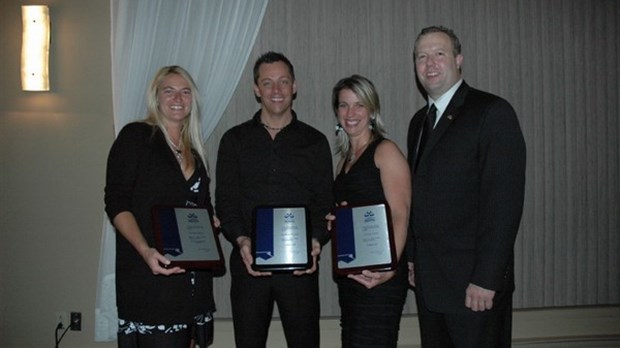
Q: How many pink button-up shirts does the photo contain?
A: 0